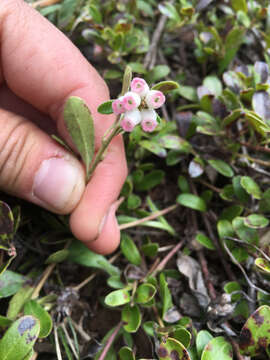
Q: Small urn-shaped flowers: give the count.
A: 6